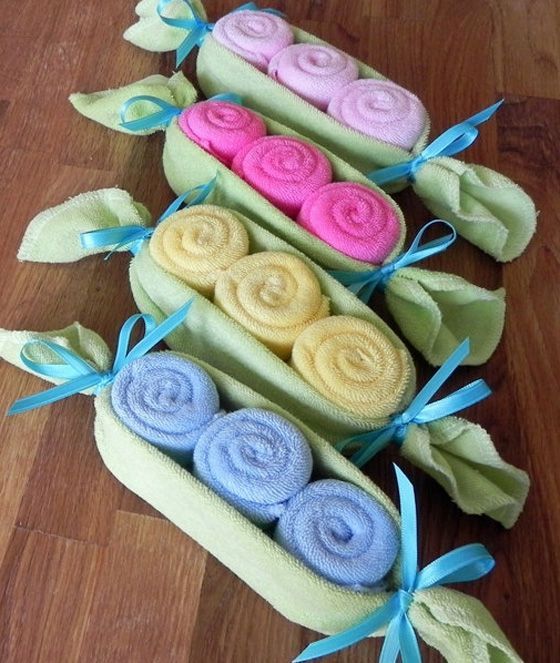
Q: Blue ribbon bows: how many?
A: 8